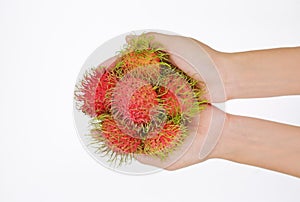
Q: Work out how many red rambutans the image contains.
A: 6